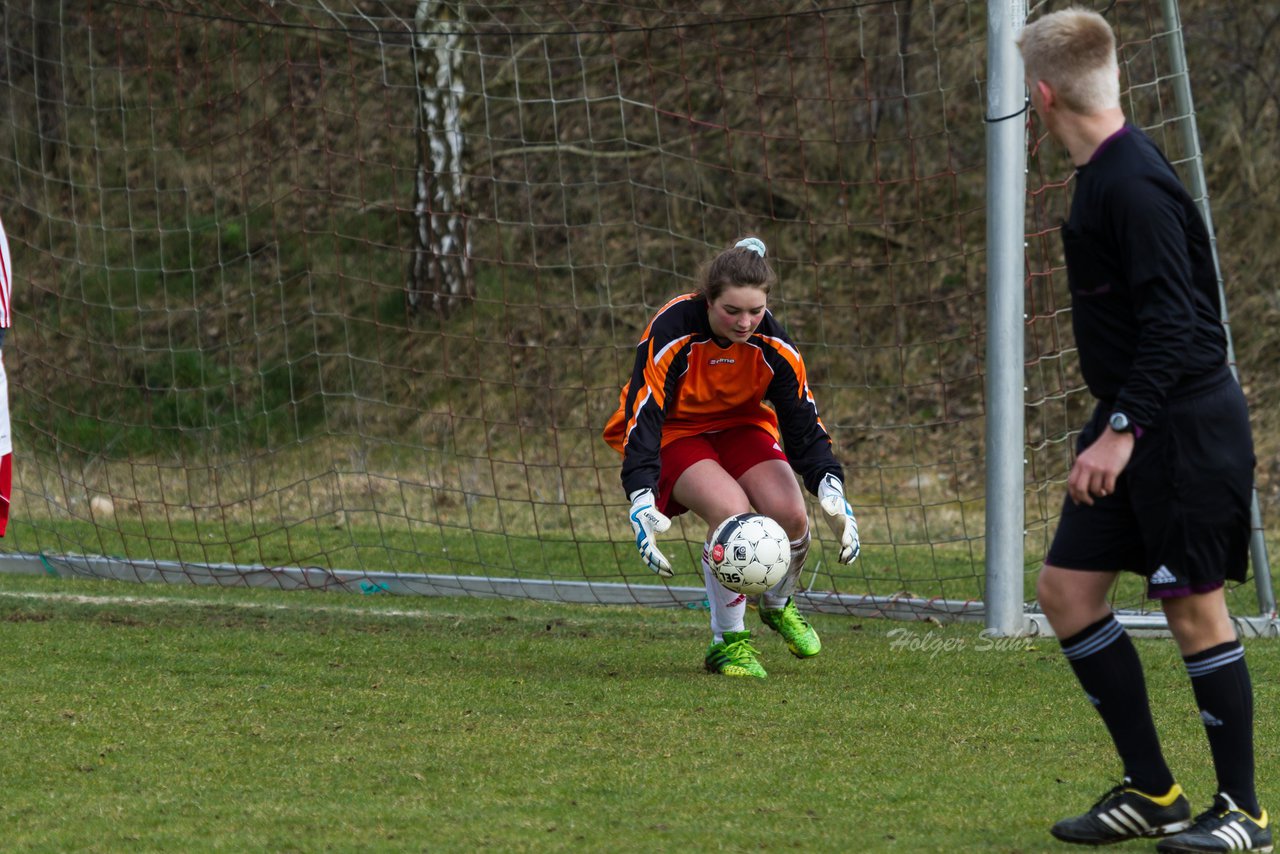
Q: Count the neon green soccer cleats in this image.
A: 2